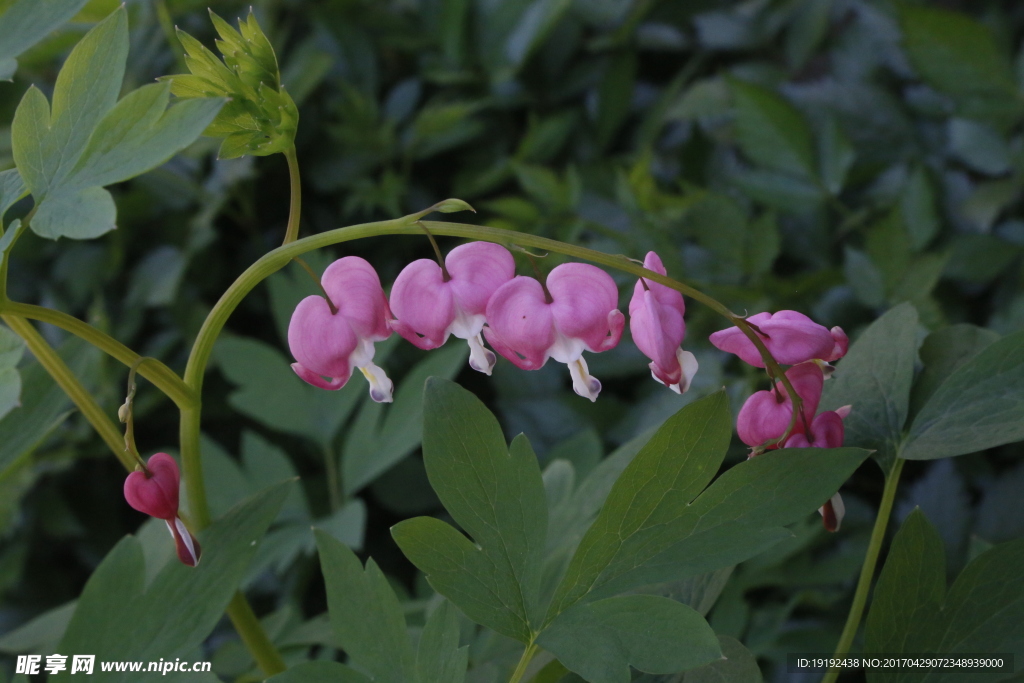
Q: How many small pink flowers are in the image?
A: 8